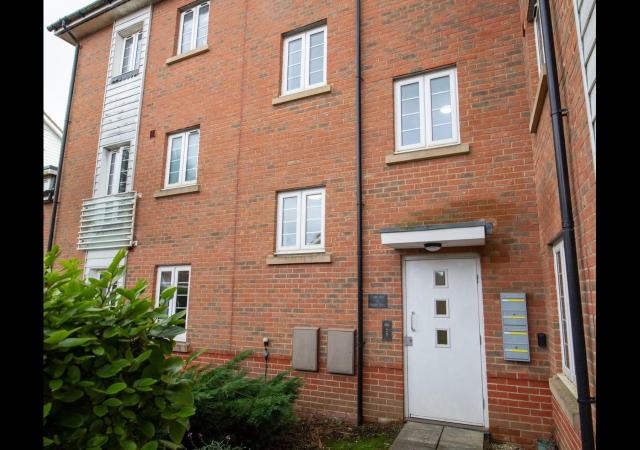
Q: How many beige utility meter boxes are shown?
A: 2